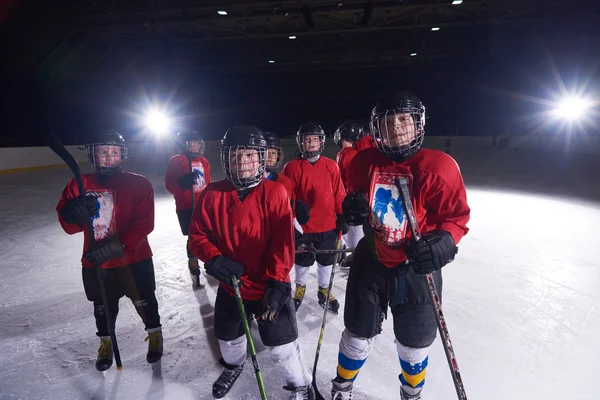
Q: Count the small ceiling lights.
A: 6